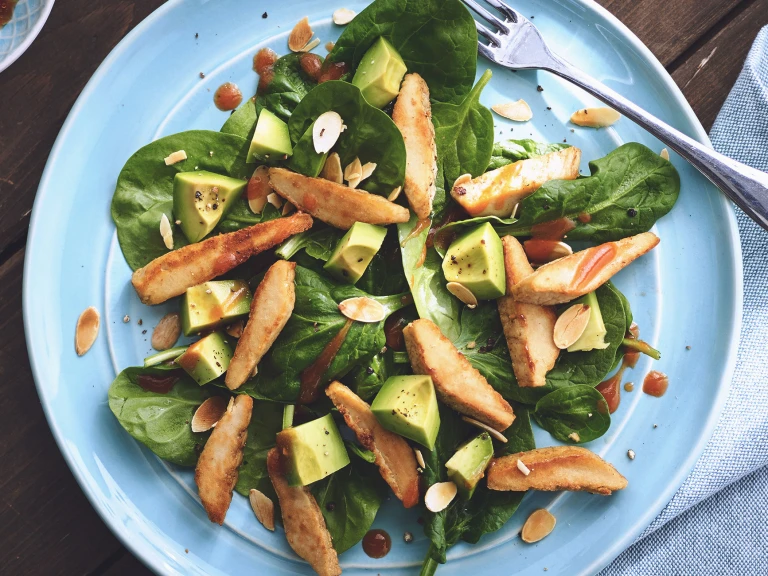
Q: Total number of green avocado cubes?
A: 11